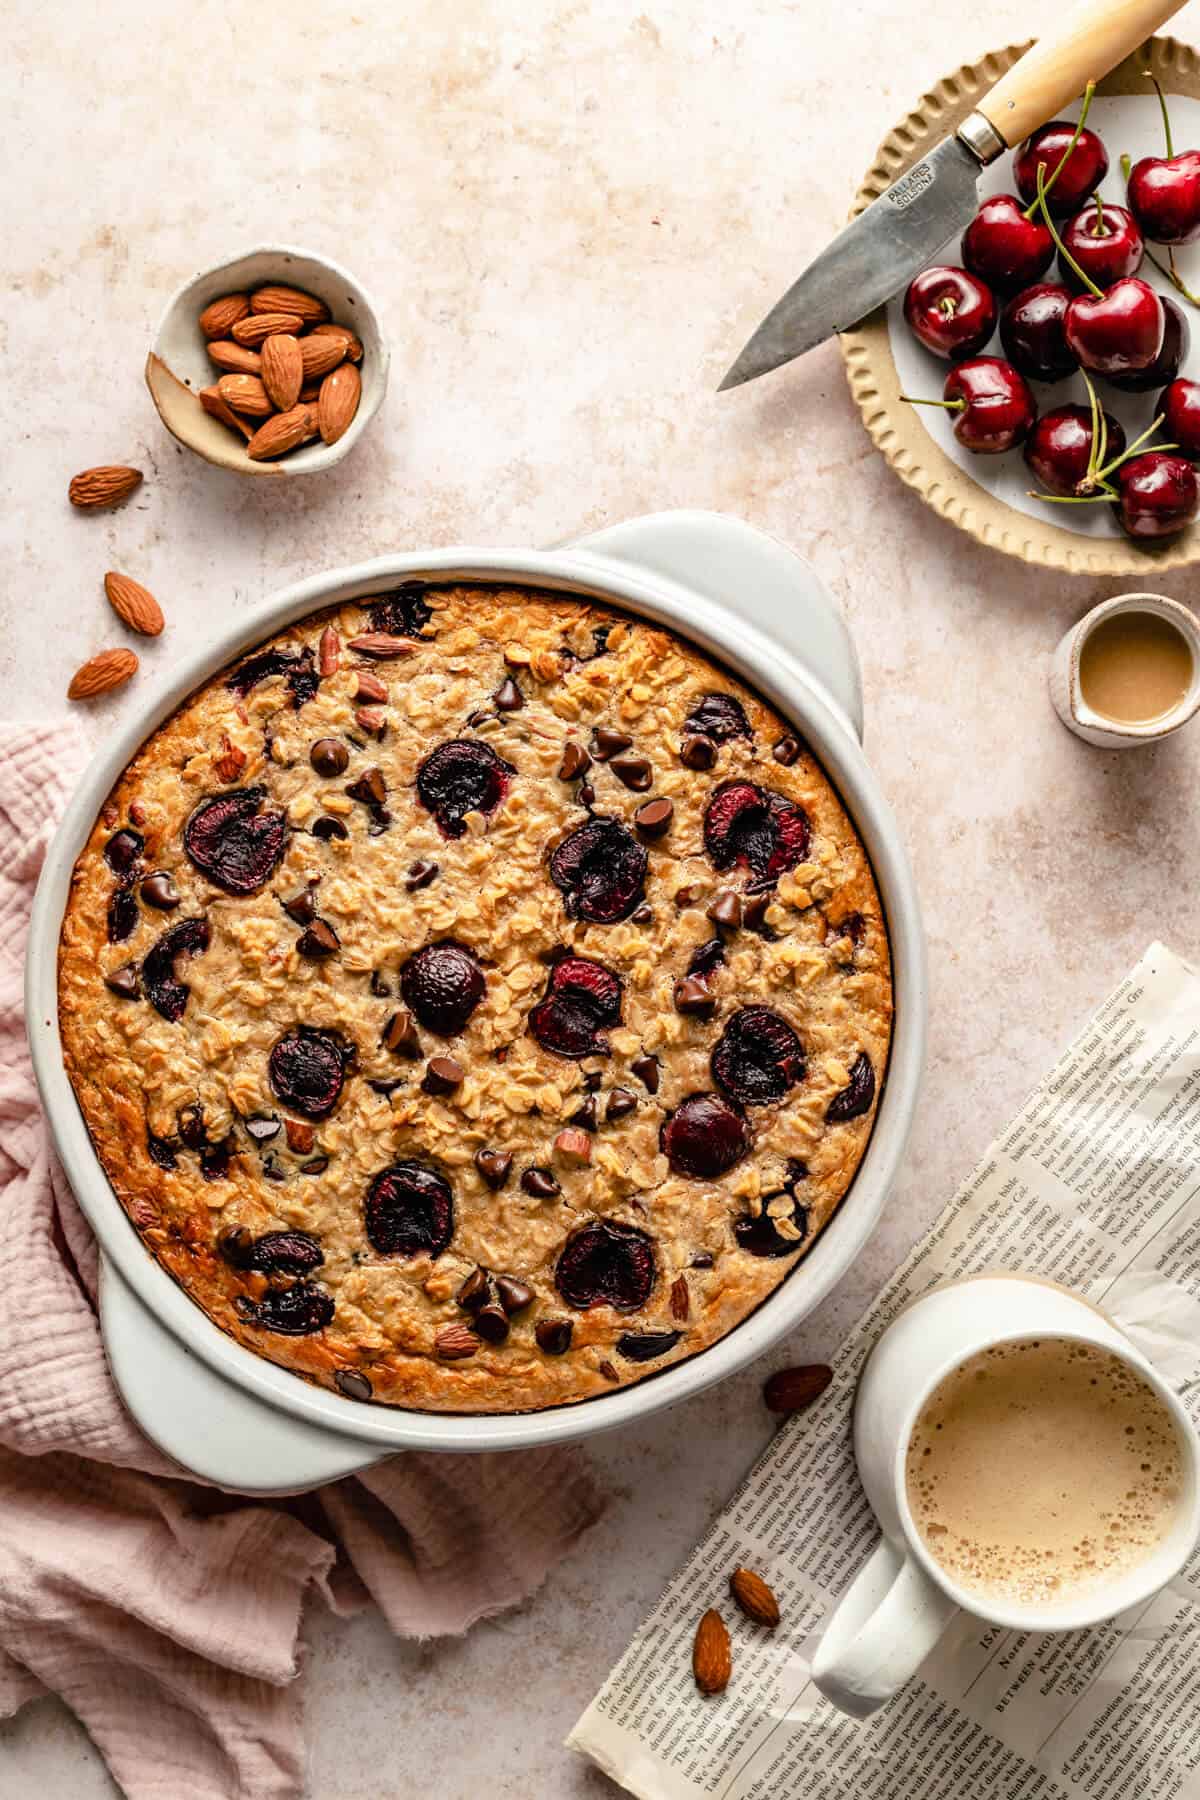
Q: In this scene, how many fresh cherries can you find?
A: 12